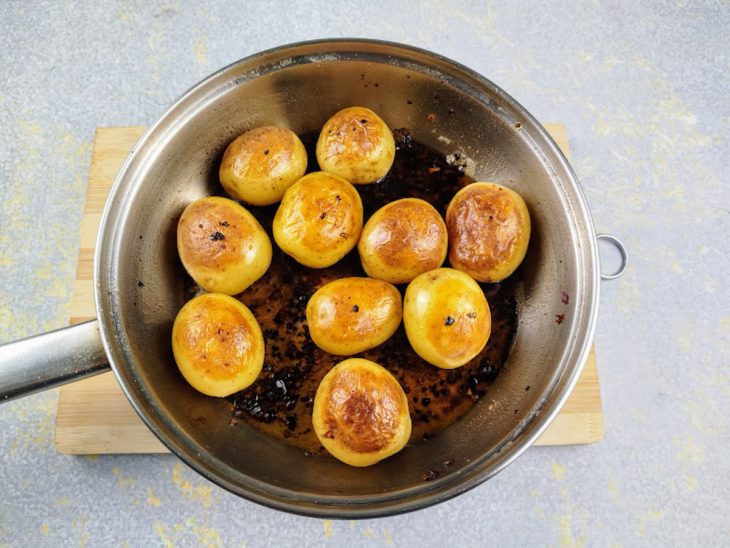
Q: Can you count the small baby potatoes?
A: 10